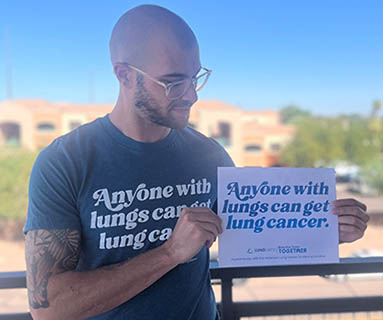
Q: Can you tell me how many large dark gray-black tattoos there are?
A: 1